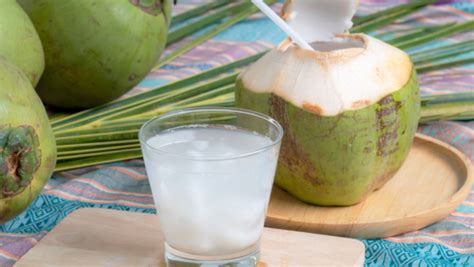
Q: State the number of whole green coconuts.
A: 3